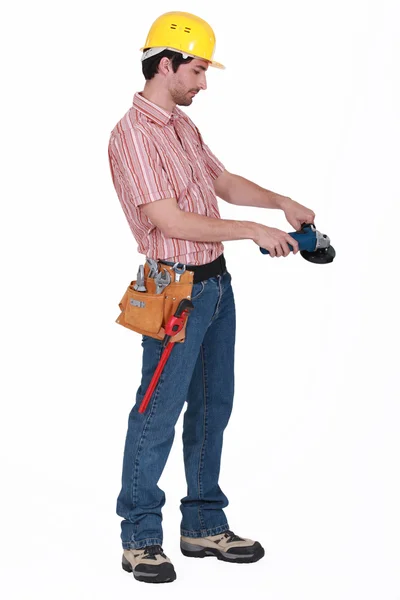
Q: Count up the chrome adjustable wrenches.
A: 1